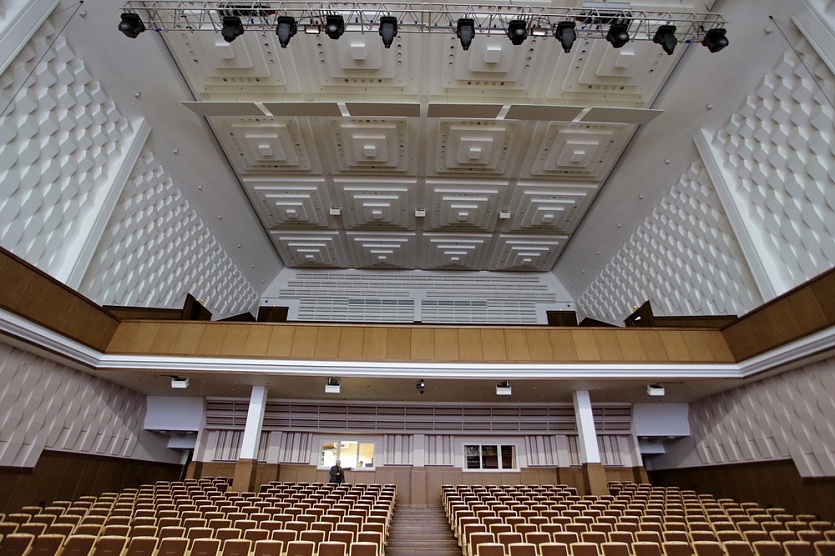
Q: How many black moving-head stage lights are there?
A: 11